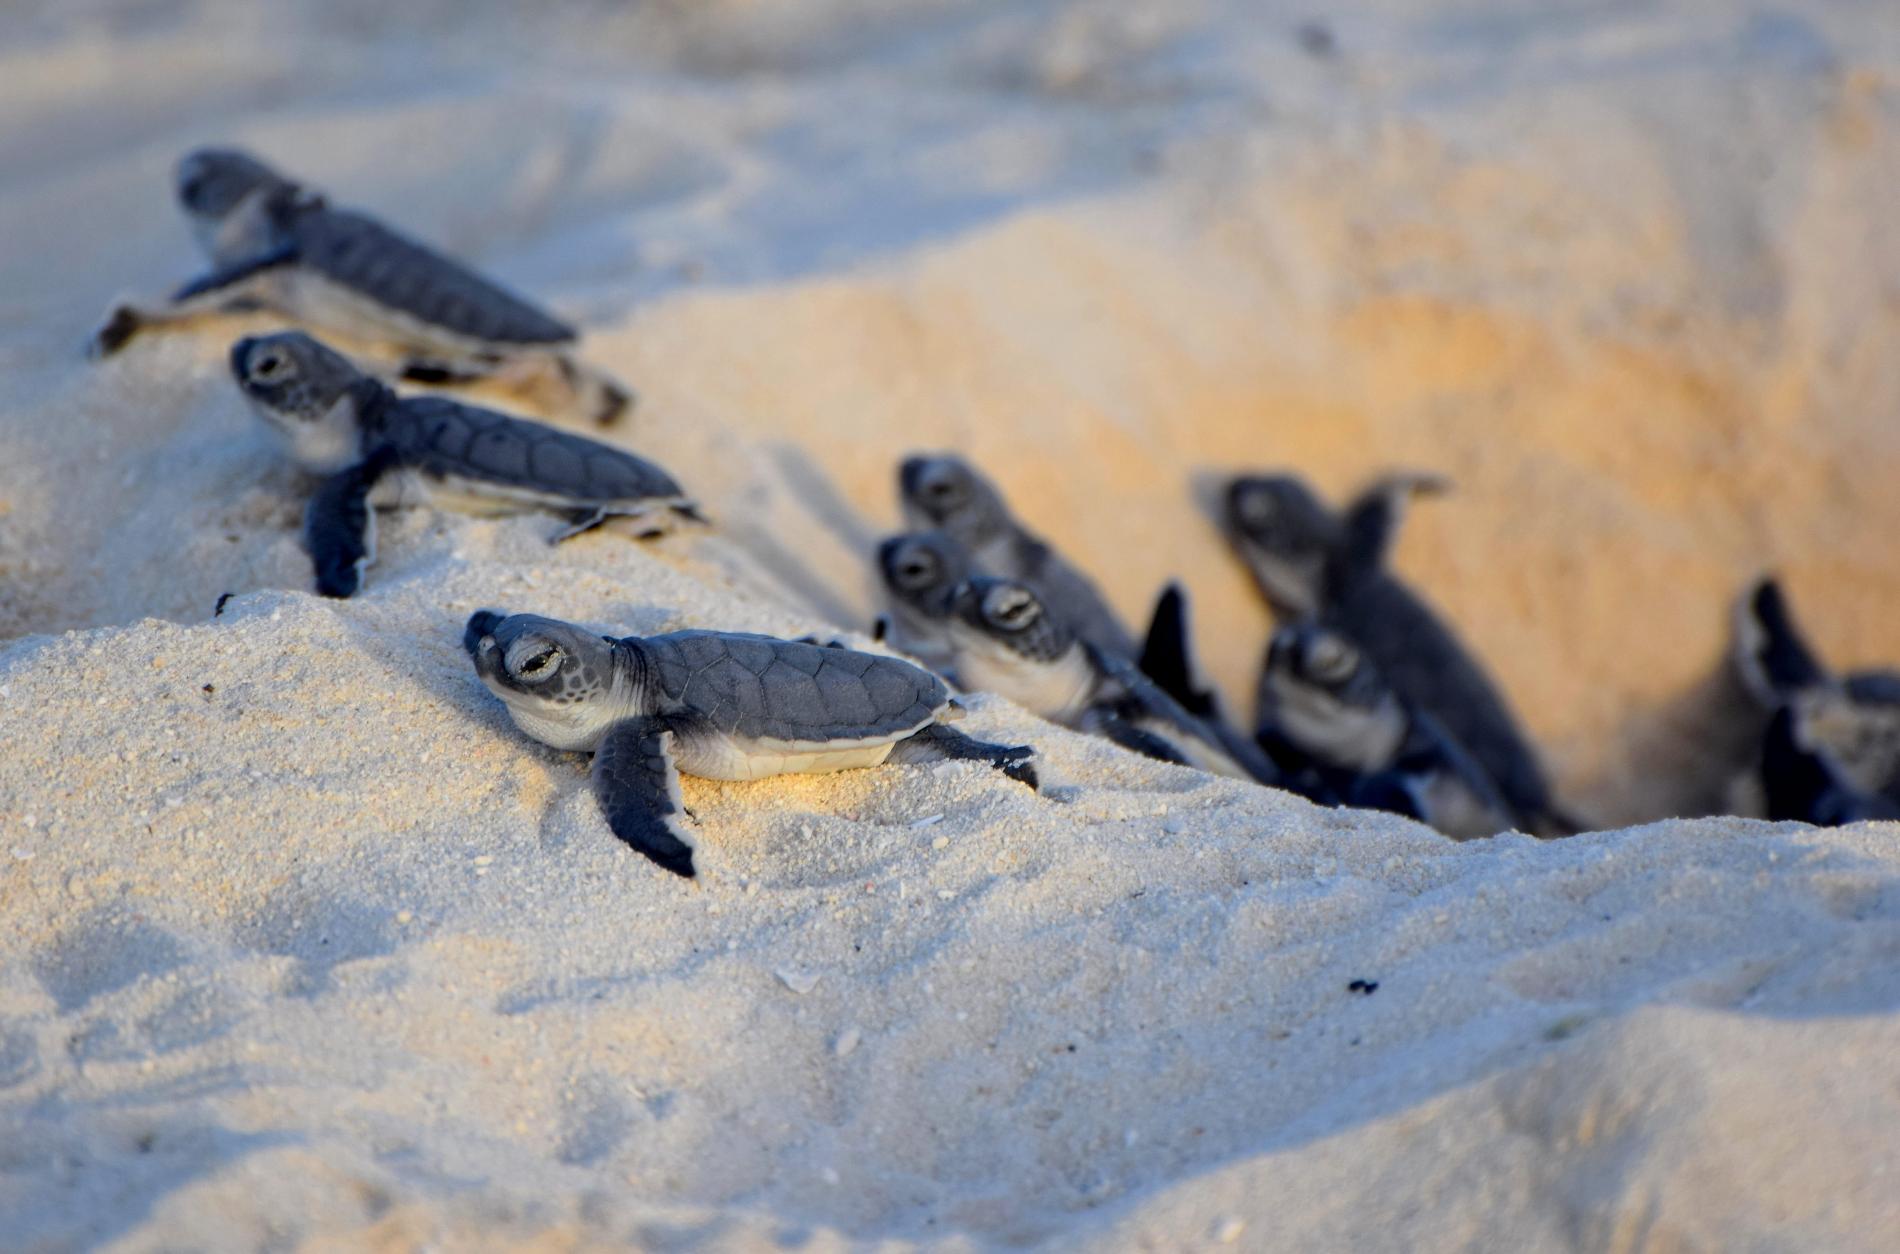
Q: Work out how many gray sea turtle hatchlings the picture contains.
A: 9